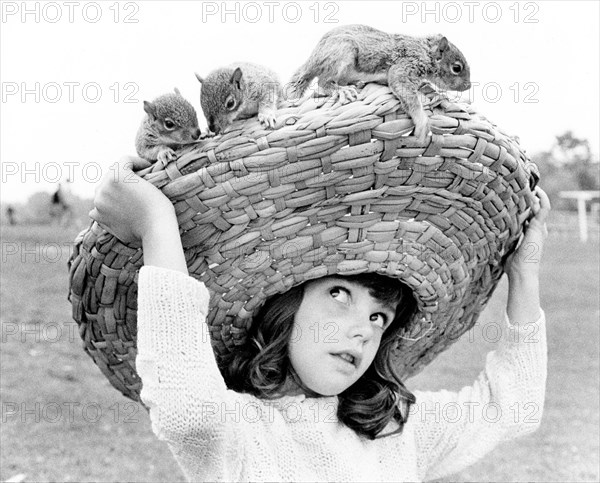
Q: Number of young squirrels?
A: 3